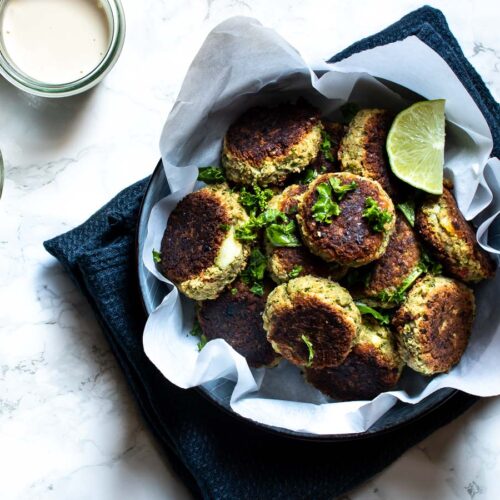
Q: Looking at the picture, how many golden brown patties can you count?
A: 12